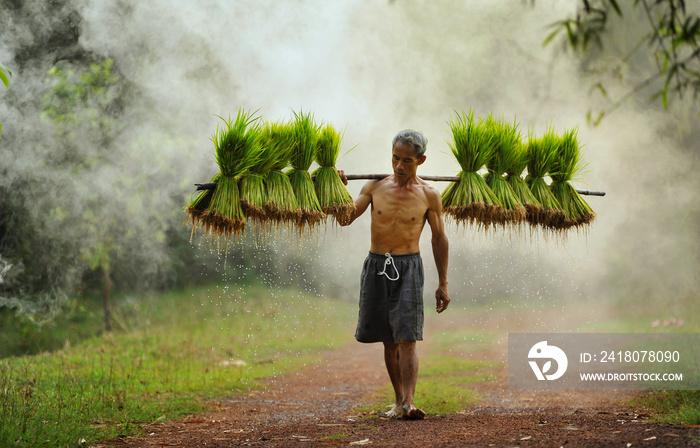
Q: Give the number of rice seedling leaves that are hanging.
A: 10